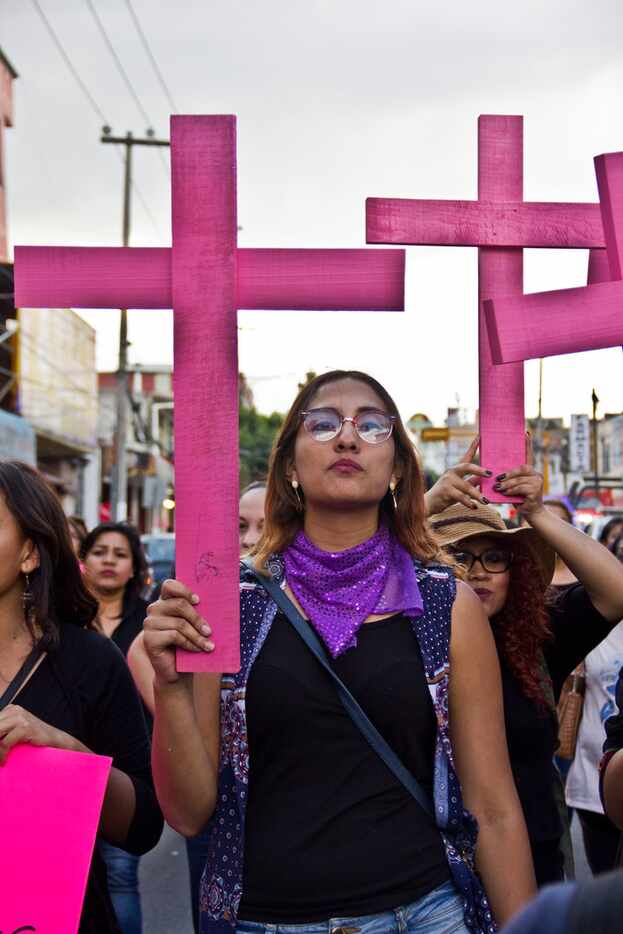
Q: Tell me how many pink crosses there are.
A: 3